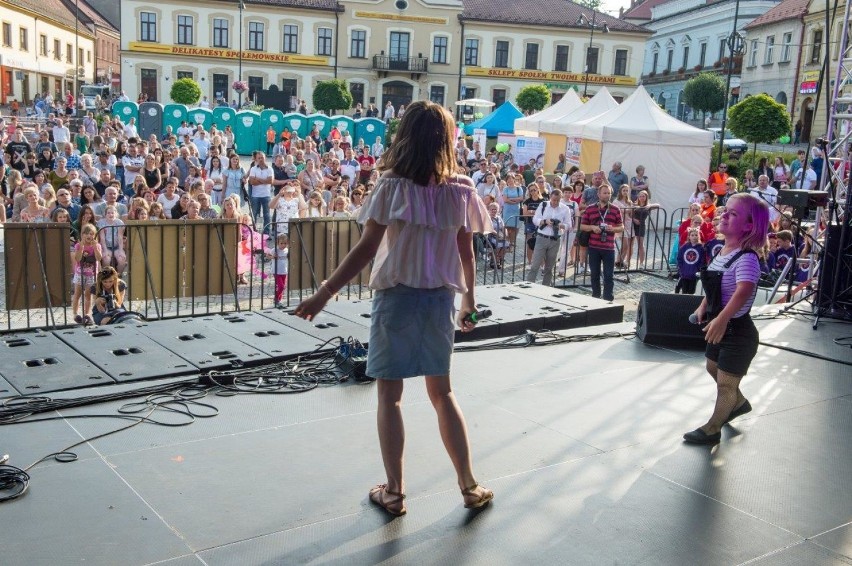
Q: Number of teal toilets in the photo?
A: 10